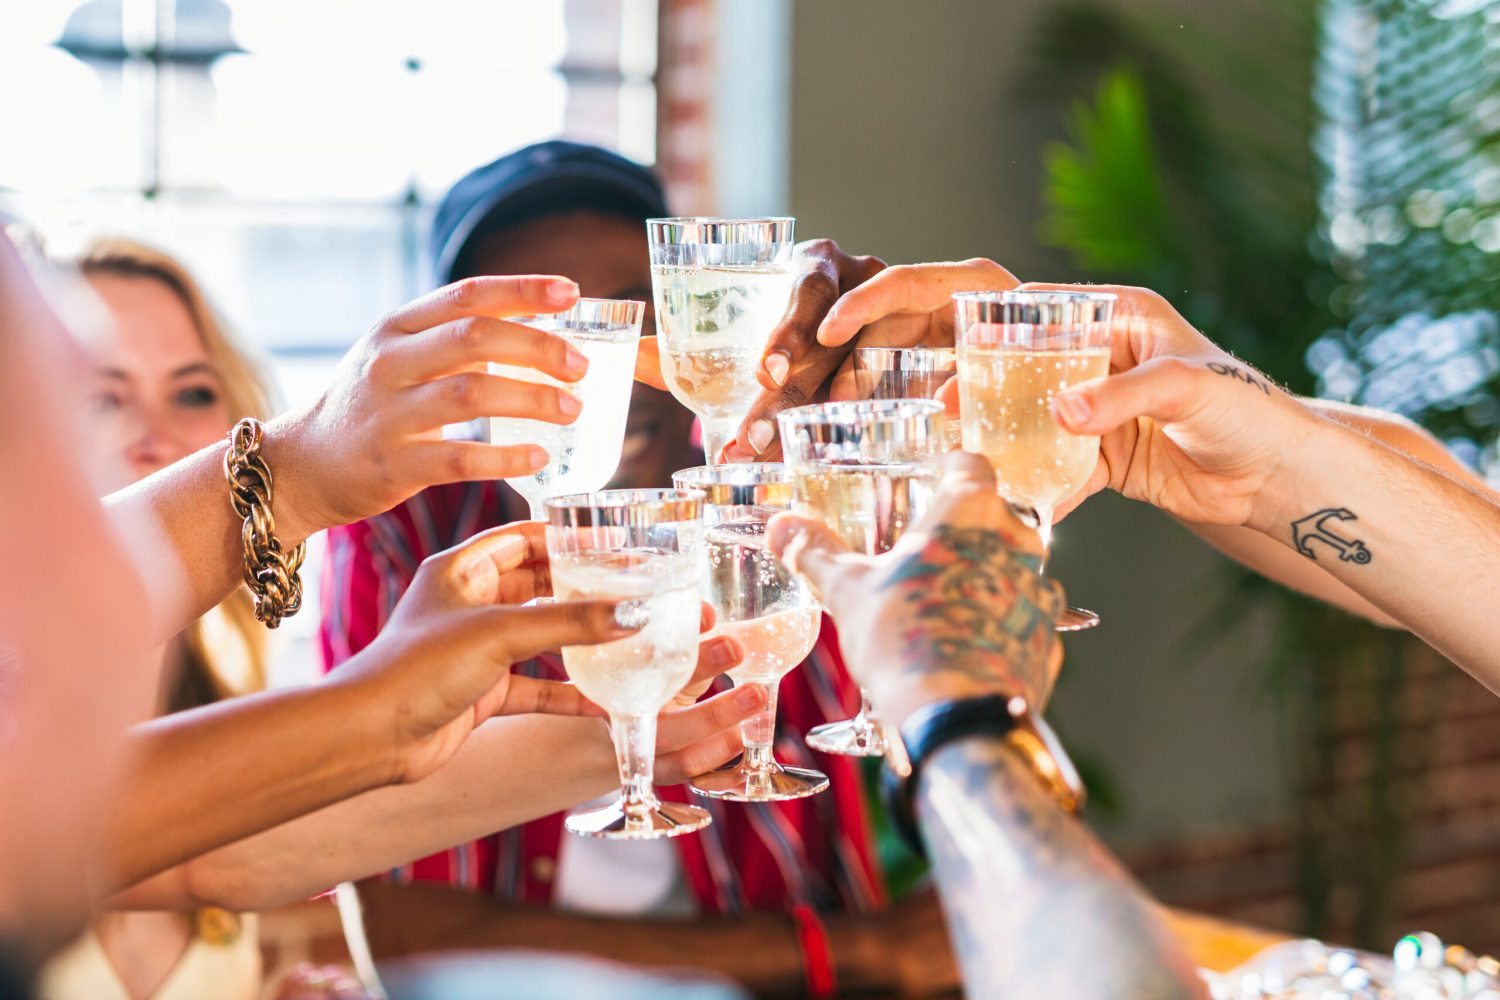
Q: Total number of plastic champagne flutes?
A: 7